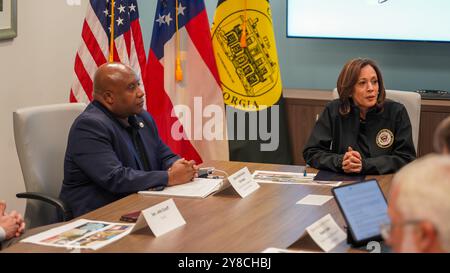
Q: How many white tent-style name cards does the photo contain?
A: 3